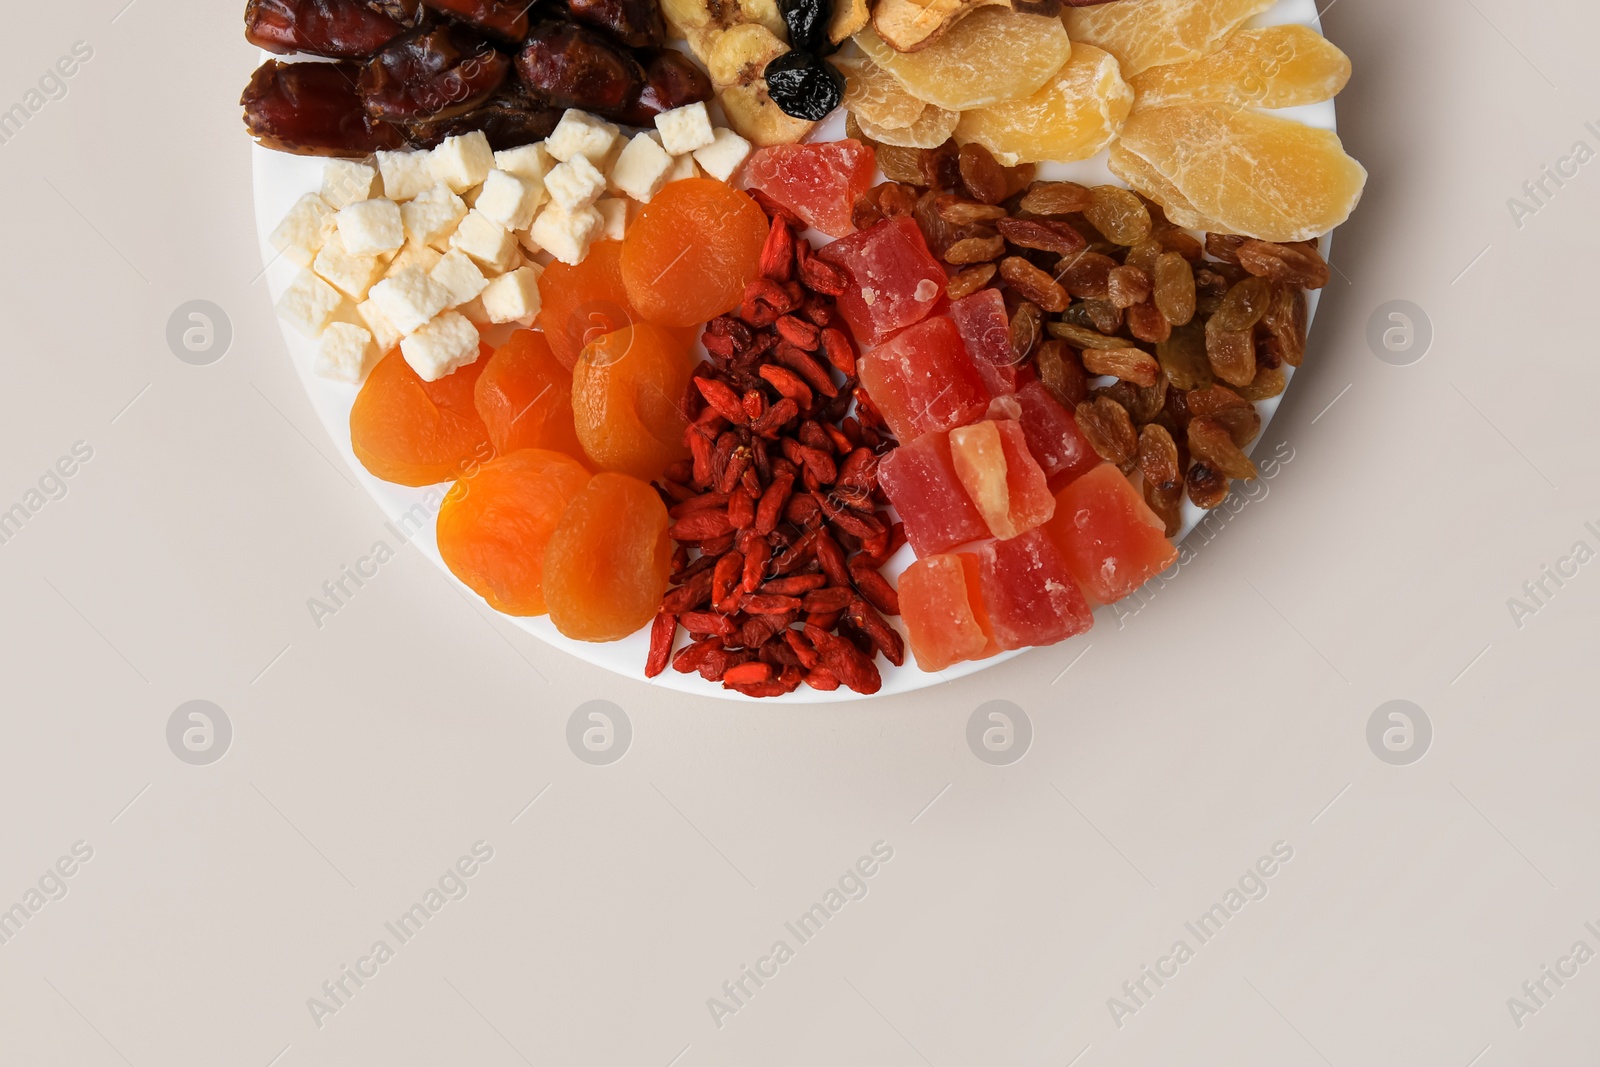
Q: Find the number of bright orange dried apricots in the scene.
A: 7